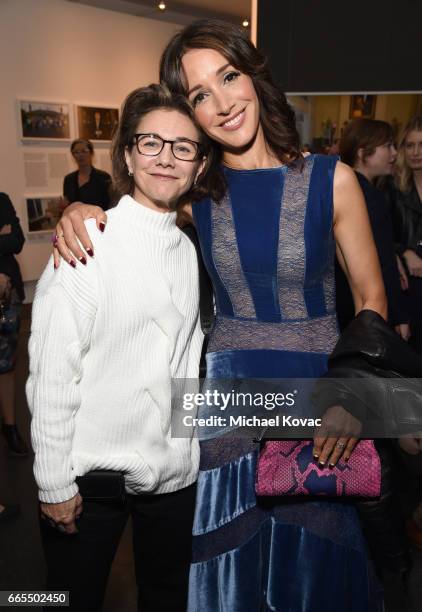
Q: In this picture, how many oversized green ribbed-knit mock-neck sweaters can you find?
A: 0